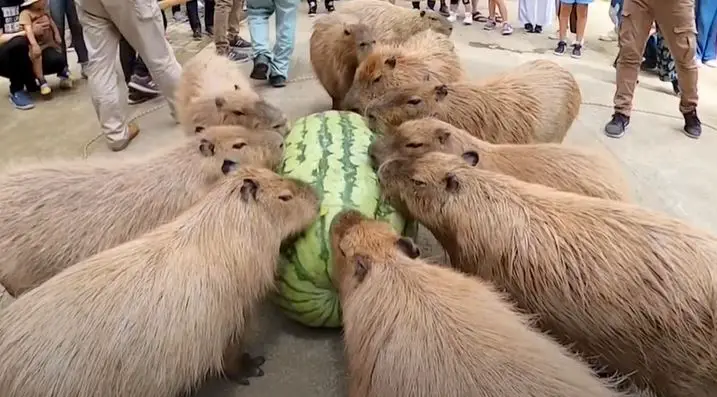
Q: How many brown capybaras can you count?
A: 10